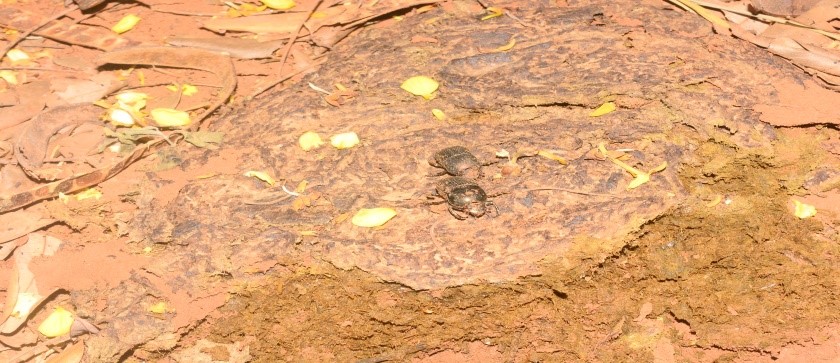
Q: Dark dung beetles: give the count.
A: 2